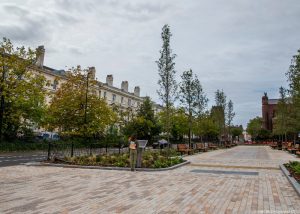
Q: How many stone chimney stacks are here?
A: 5